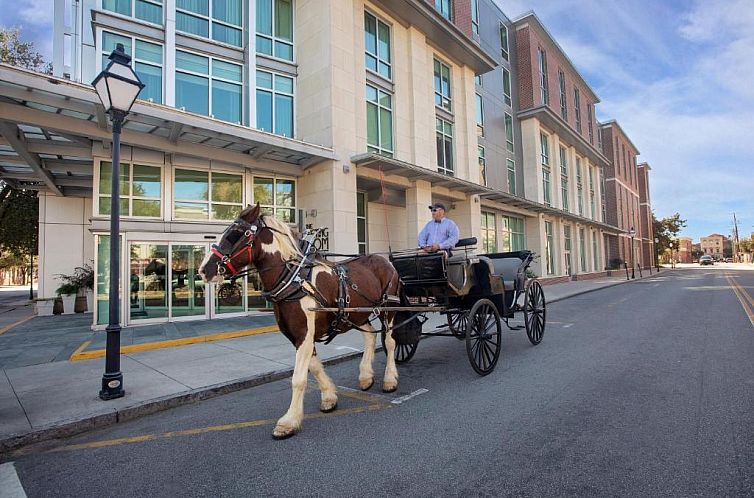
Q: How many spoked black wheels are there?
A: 4